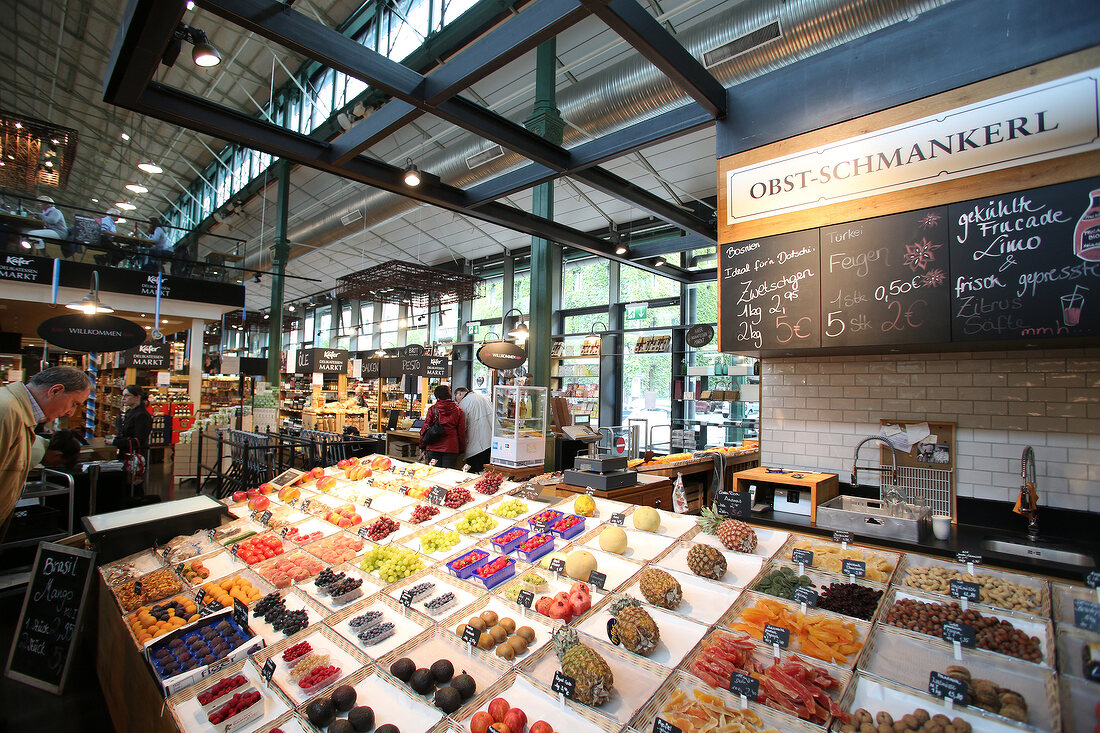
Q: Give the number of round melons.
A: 3